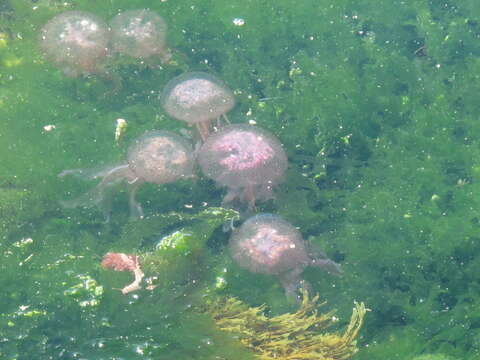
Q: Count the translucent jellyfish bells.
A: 6